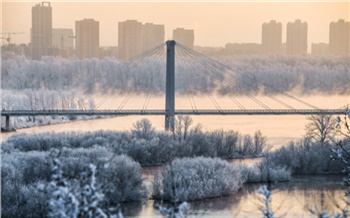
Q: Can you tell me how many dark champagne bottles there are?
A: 0